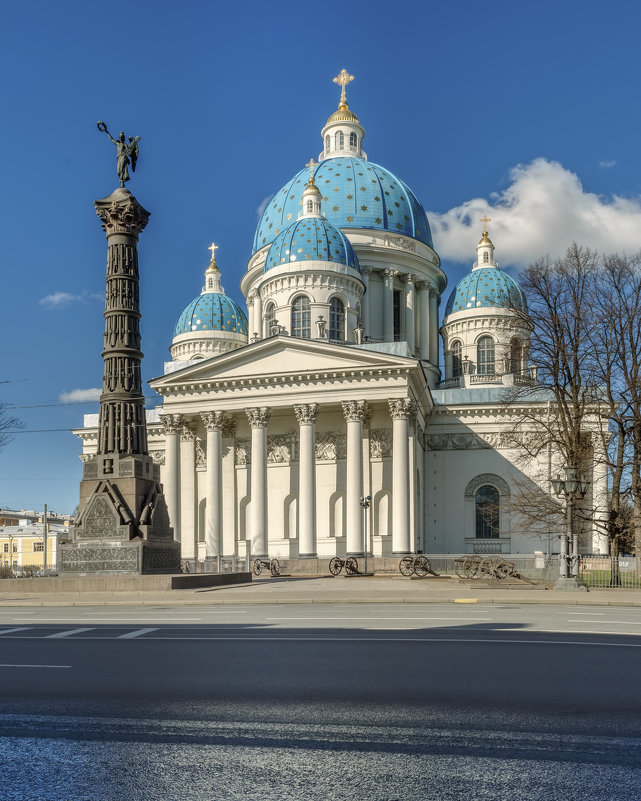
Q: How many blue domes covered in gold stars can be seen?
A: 4